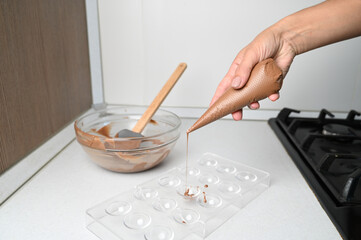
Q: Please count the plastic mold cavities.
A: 15